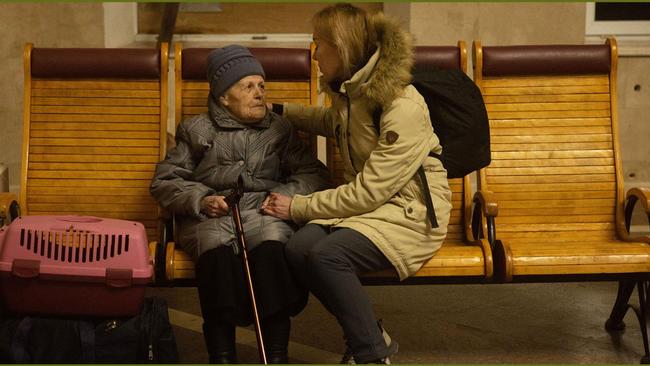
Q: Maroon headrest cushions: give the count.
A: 4